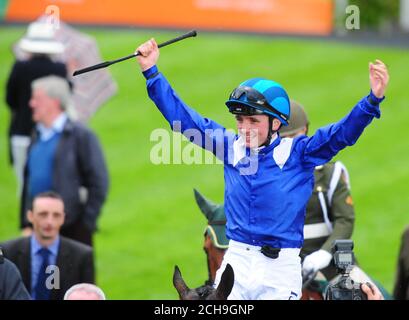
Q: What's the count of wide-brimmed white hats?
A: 1